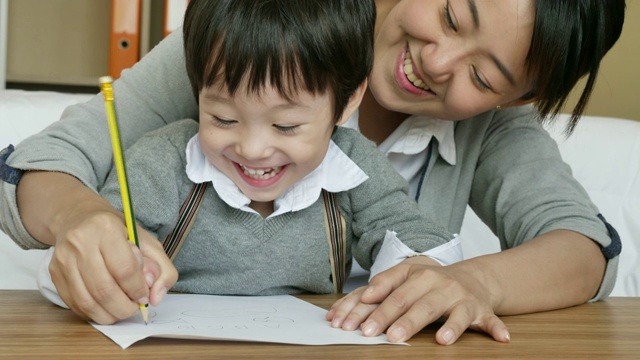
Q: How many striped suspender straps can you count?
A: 2